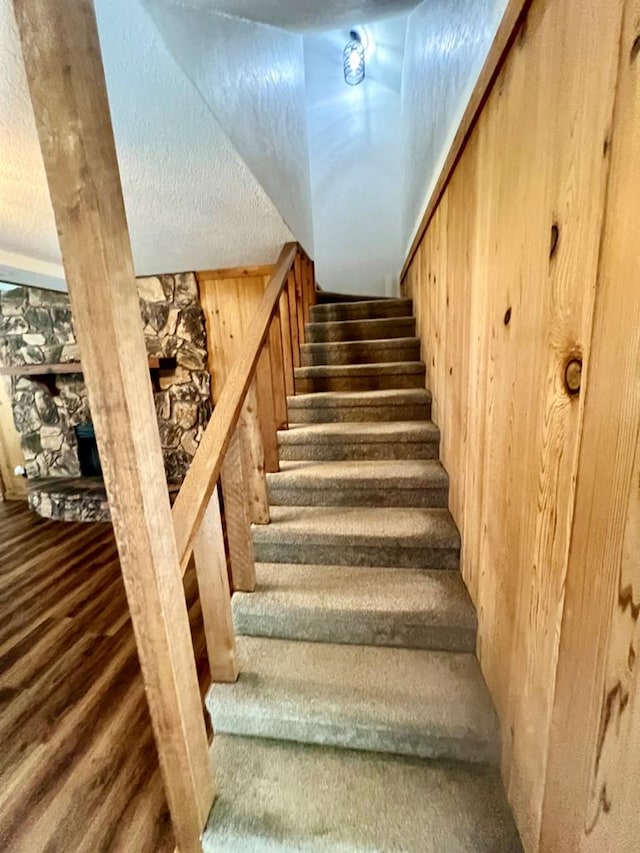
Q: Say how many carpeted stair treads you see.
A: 12